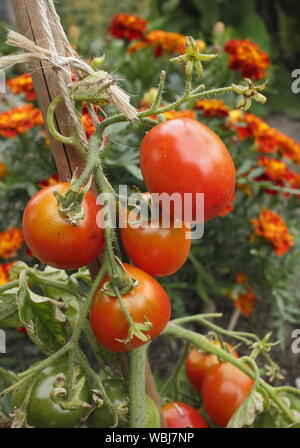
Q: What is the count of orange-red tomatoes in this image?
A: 7